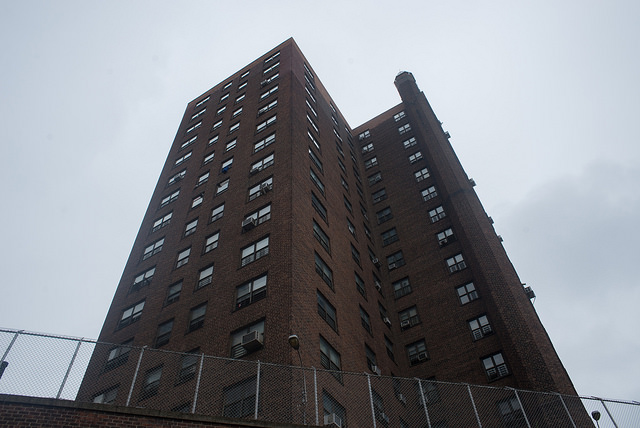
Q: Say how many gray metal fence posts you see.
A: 12